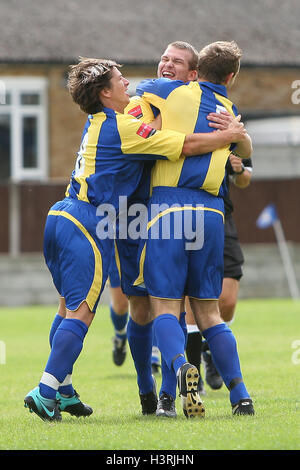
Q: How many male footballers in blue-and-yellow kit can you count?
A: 3